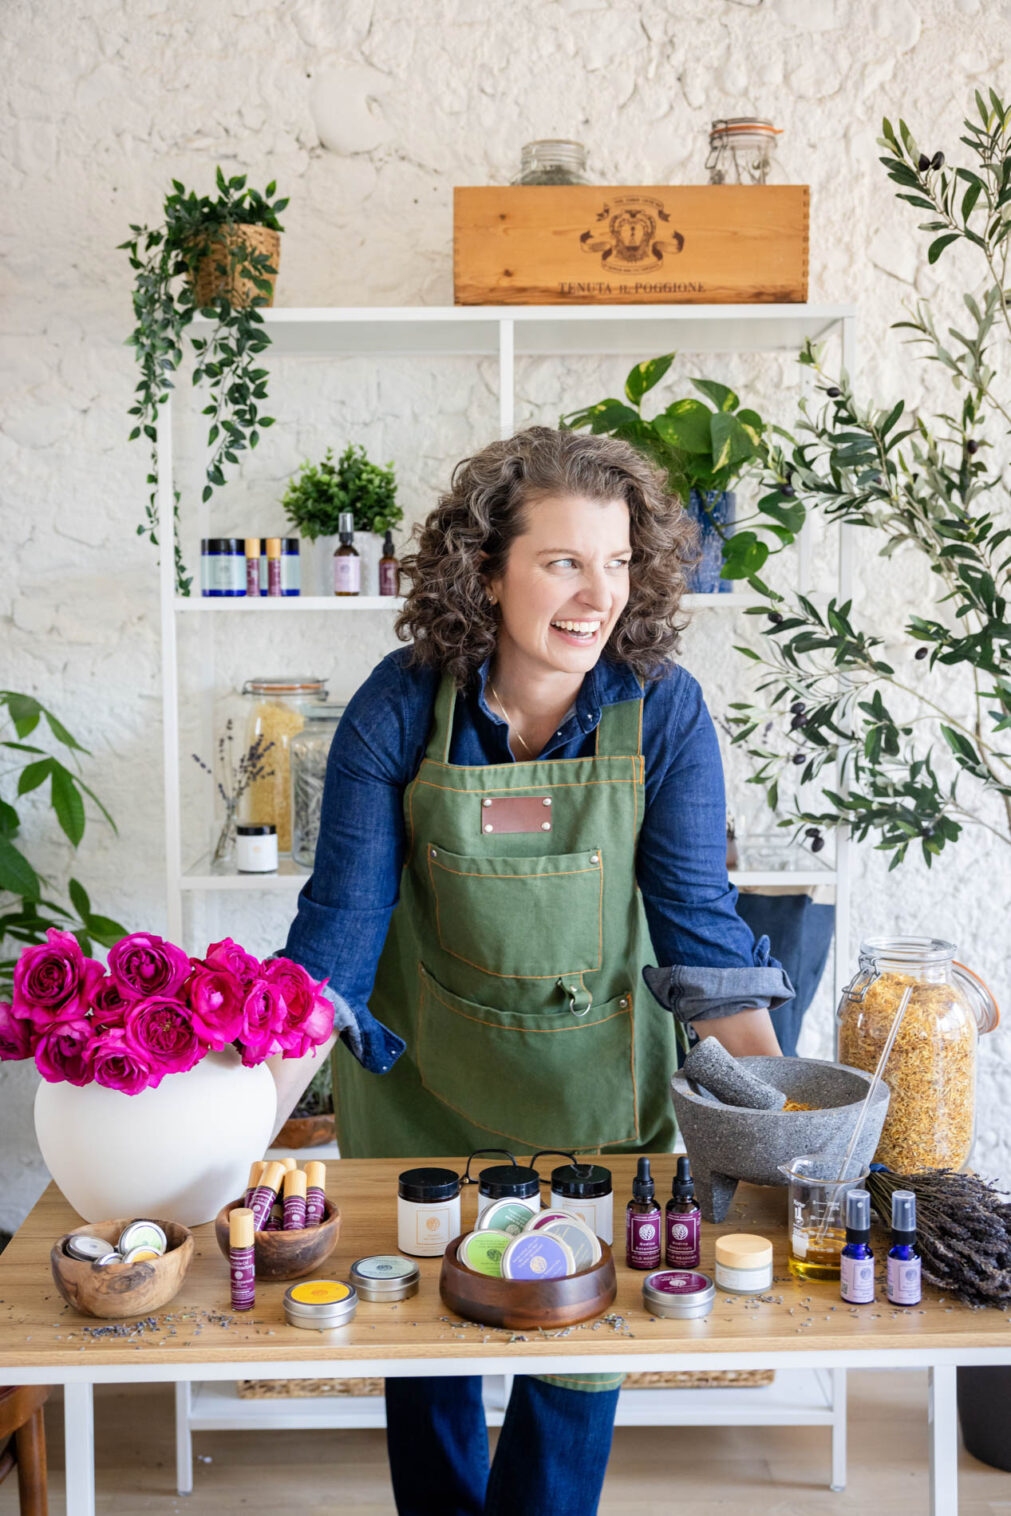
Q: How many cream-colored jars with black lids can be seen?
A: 4